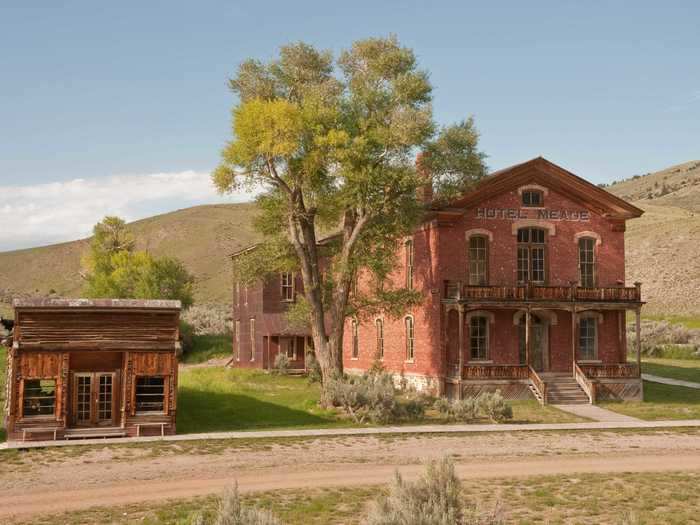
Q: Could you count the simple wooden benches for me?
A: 2